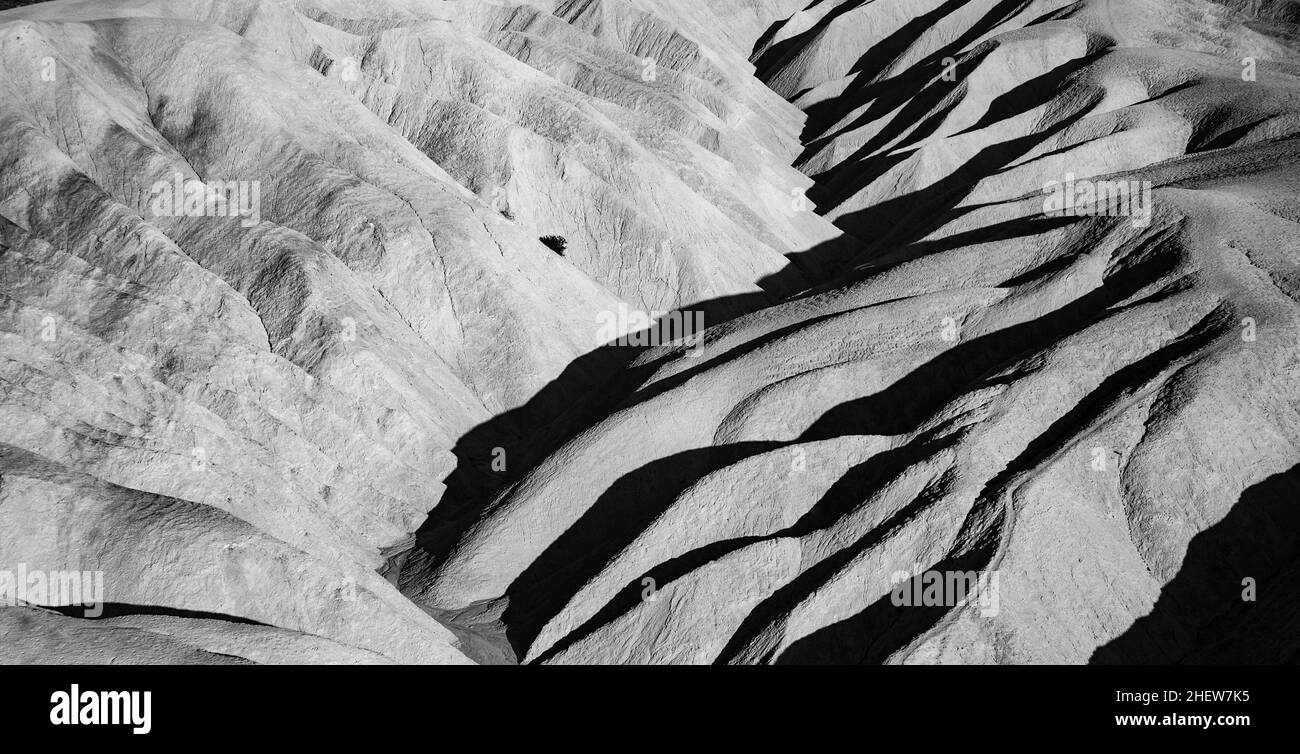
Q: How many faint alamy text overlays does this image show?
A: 5